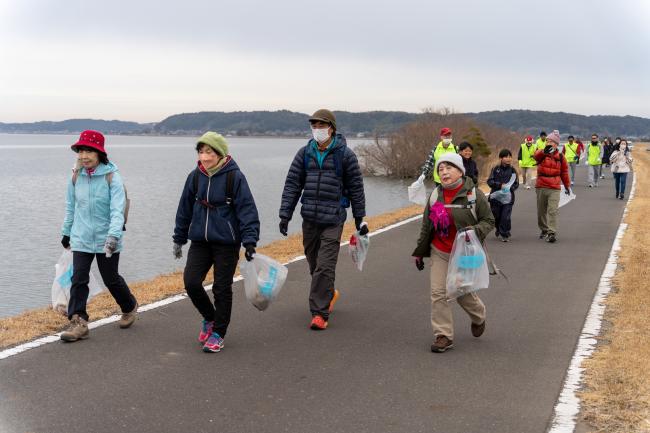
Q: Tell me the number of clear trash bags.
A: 7